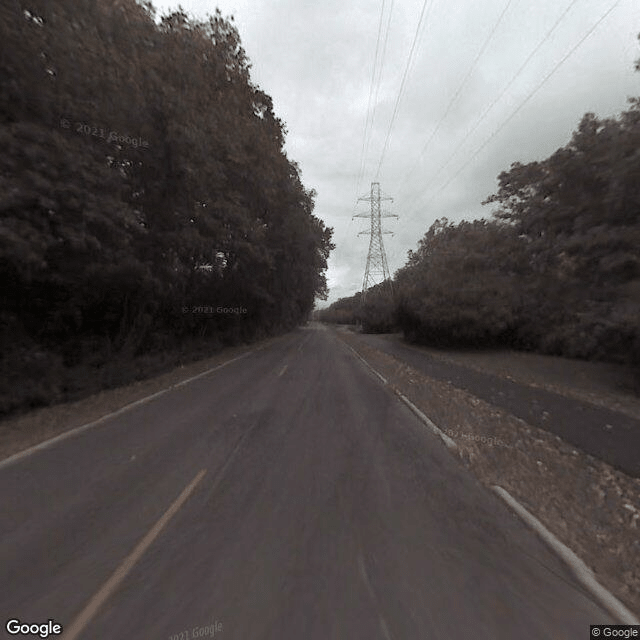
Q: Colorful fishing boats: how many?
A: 0